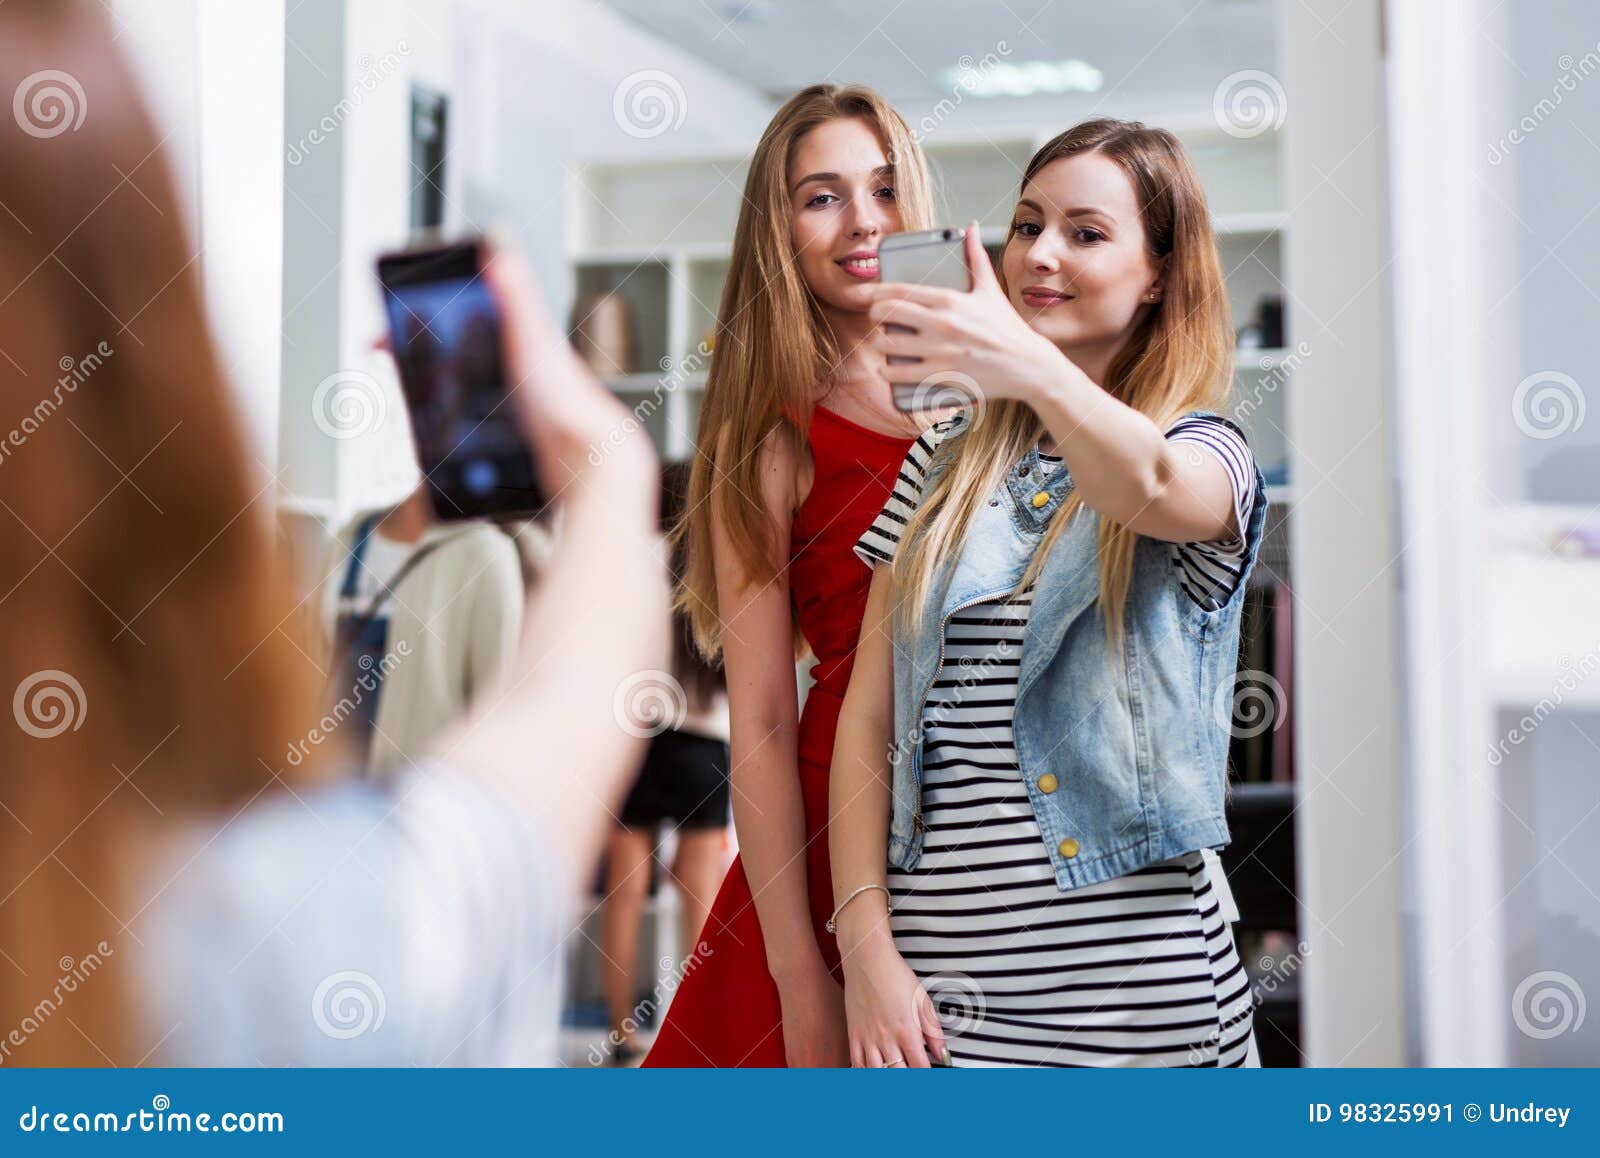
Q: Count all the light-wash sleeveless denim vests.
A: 1